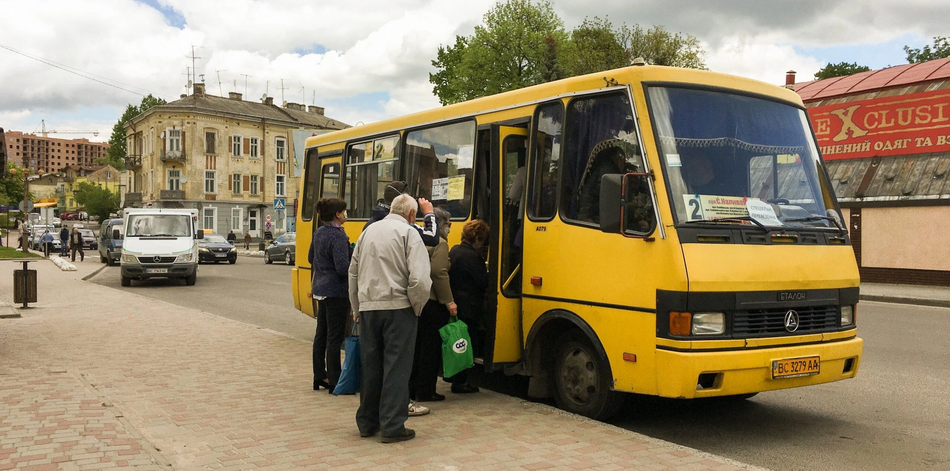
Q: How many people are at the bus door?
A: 5